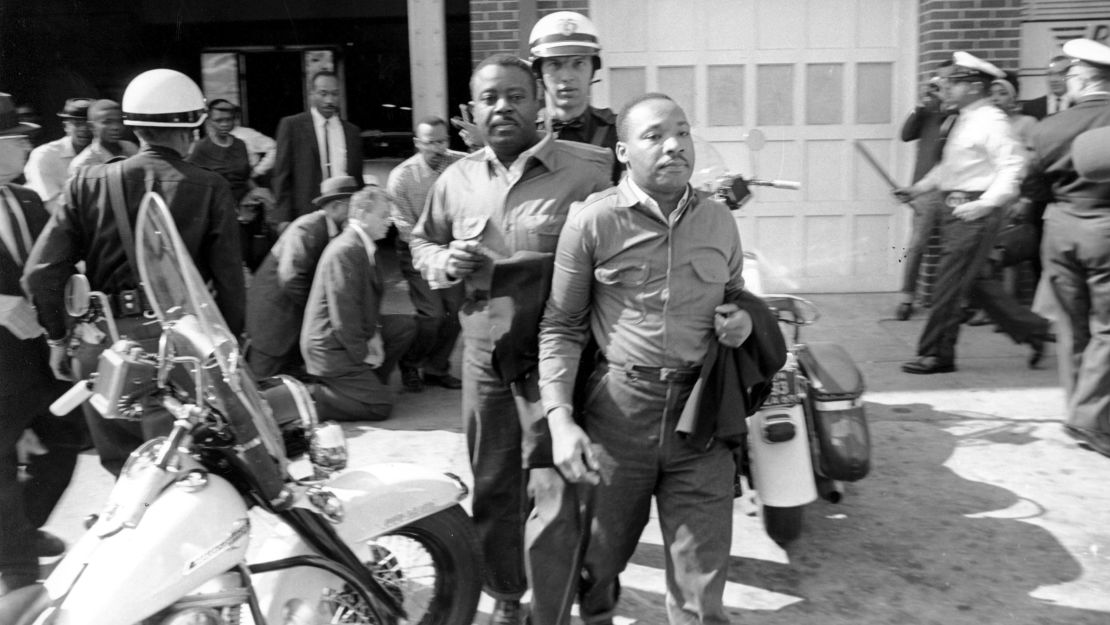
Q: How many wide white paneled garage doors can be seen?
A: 1